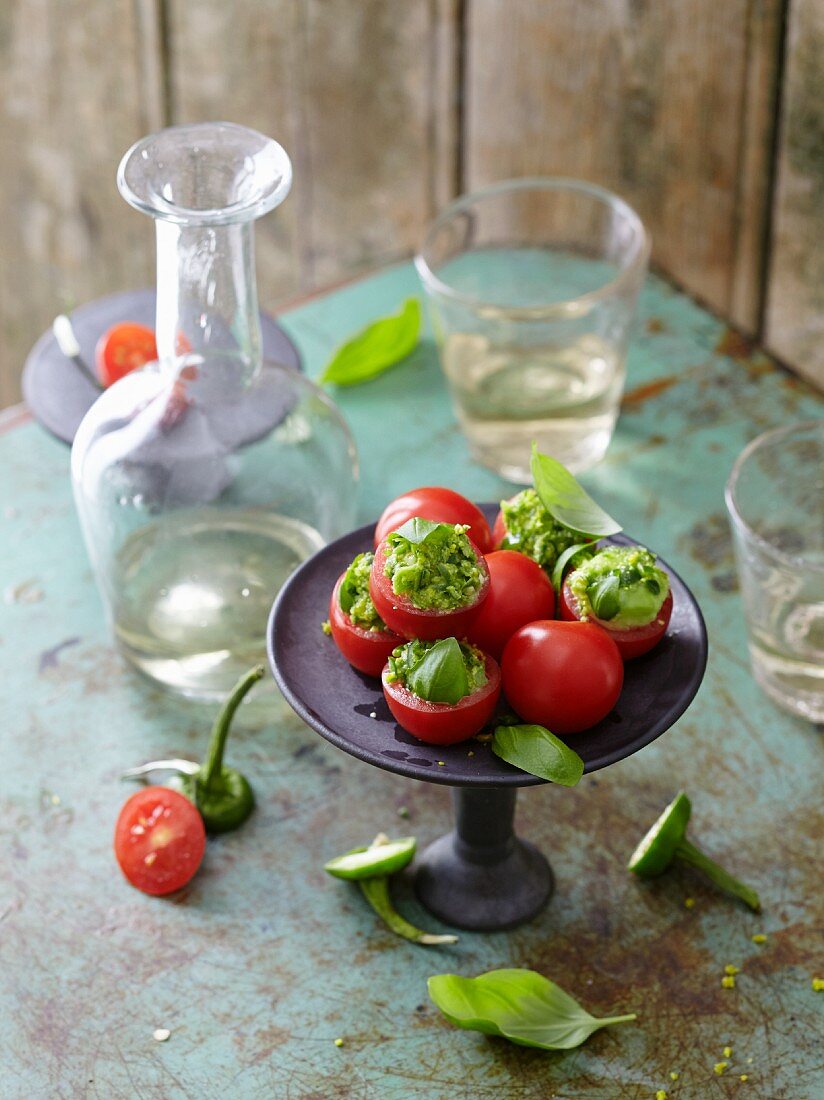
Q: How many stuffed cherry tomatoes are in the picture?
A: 5